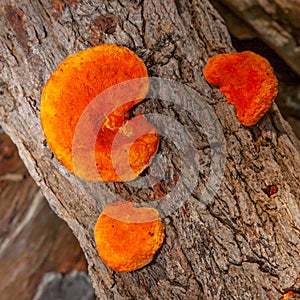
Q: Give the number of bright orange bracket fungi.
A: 3